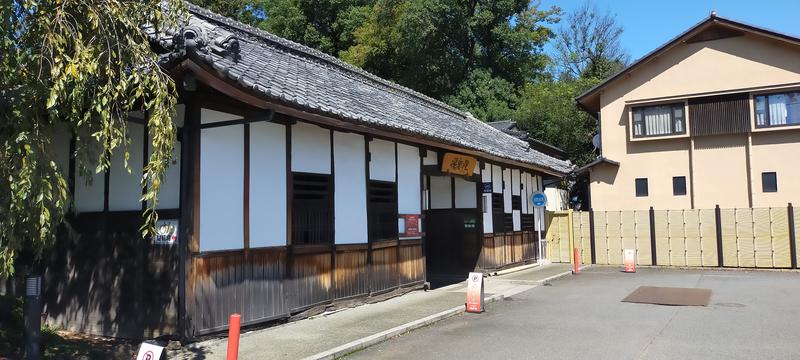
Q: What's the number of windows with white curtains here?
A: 2